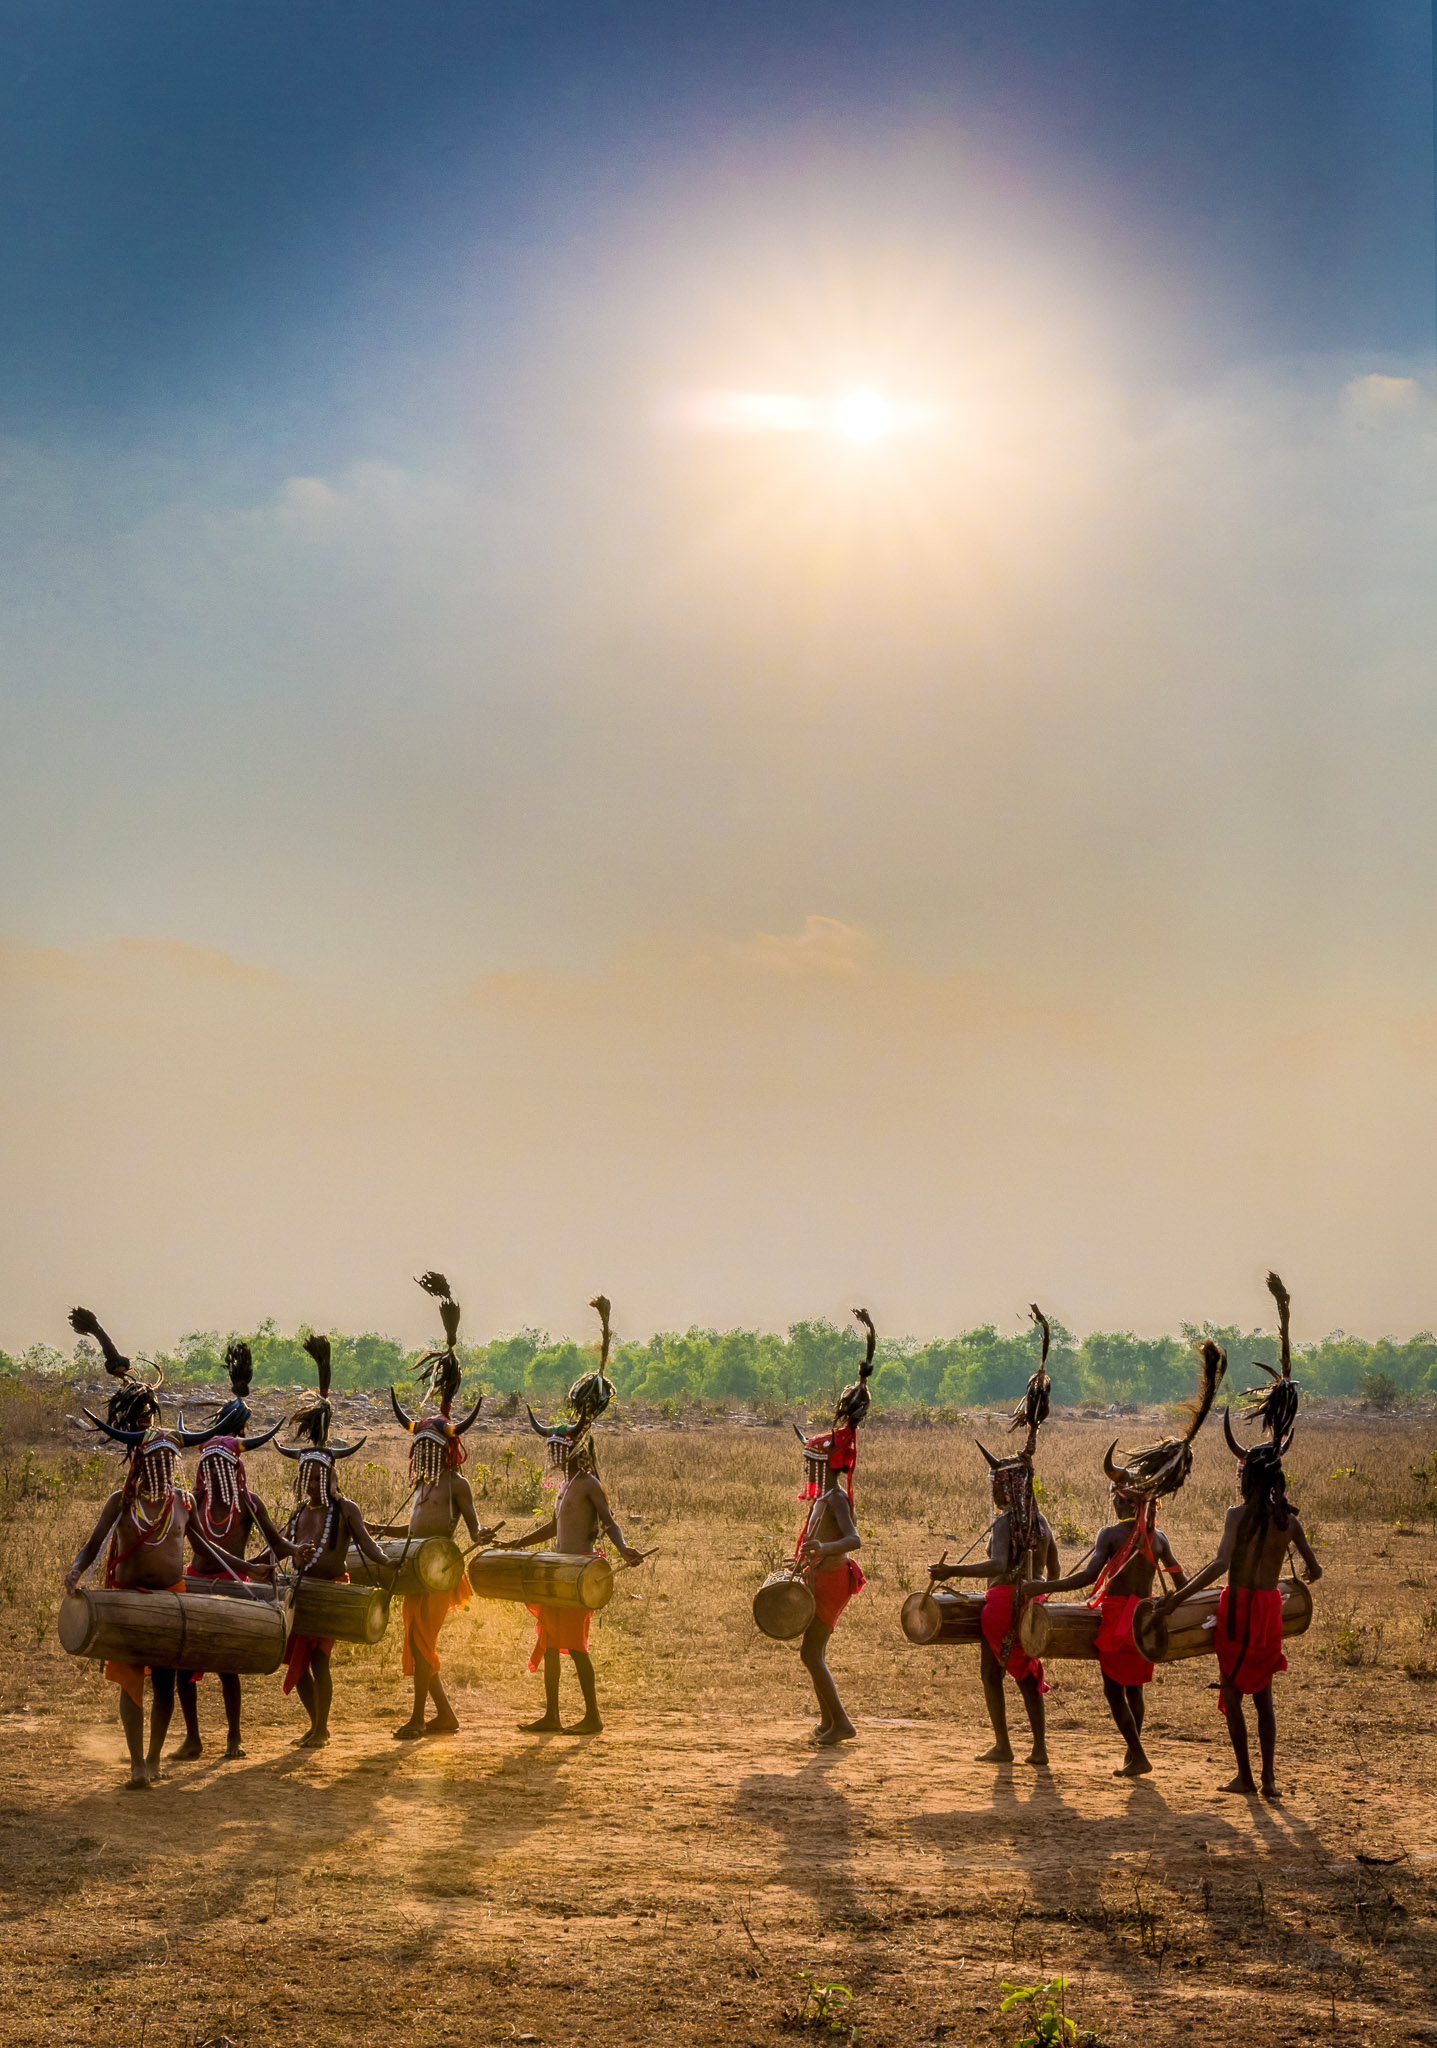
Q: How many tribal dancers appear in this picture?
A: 9